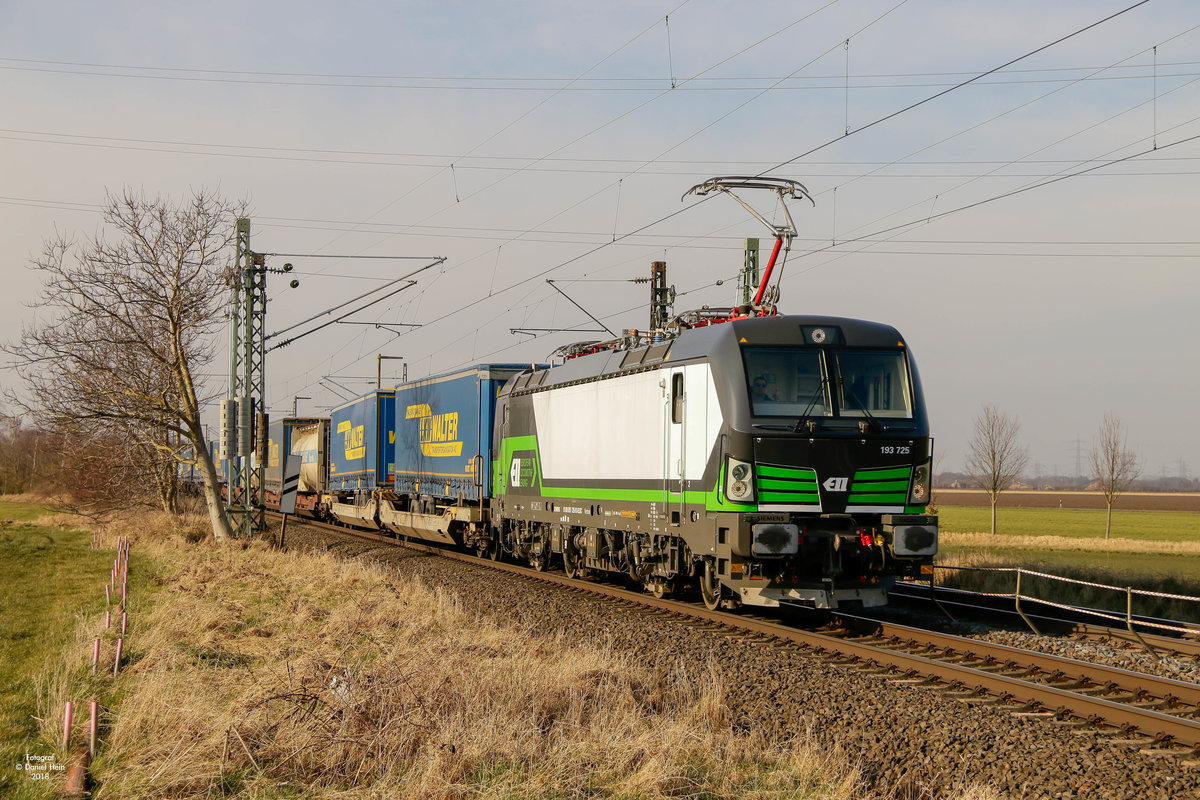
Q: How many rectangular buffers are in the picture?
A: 2